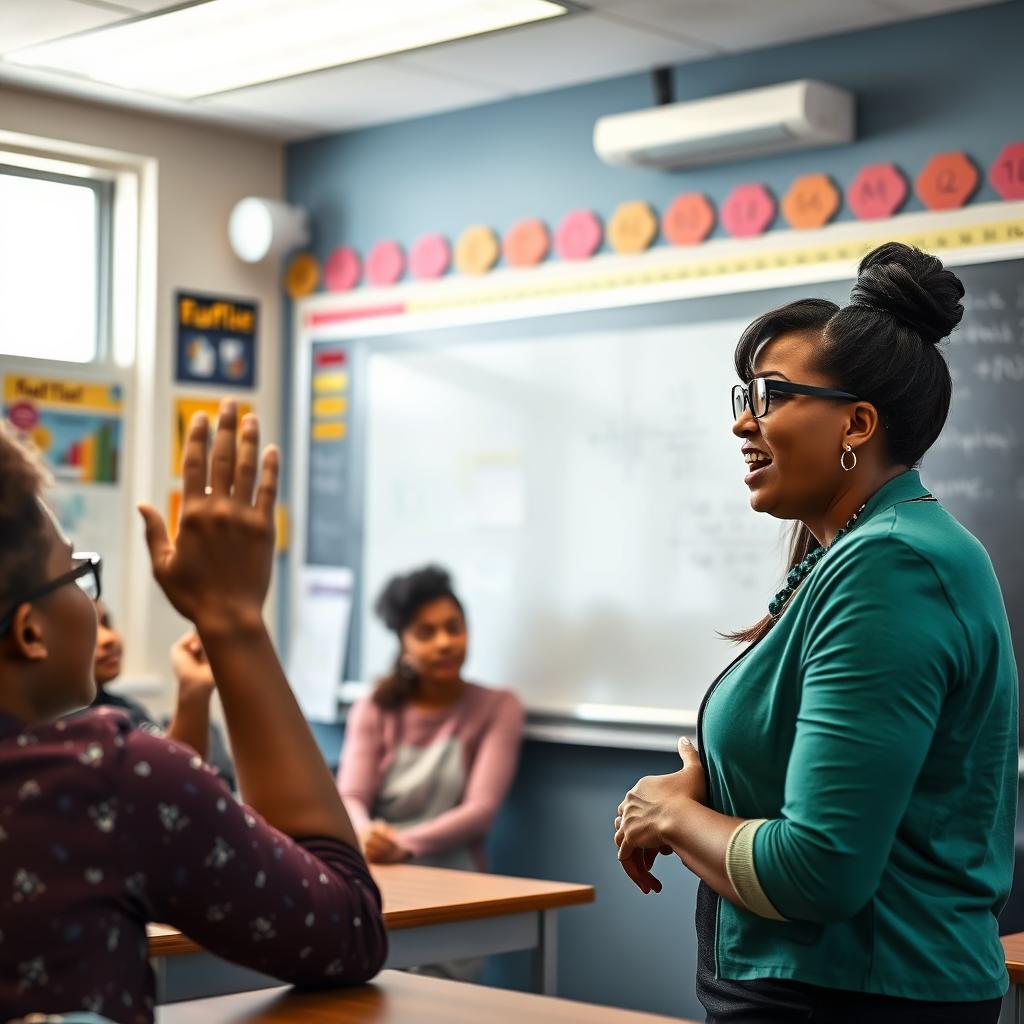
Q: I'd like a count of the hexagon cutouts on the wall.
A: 14